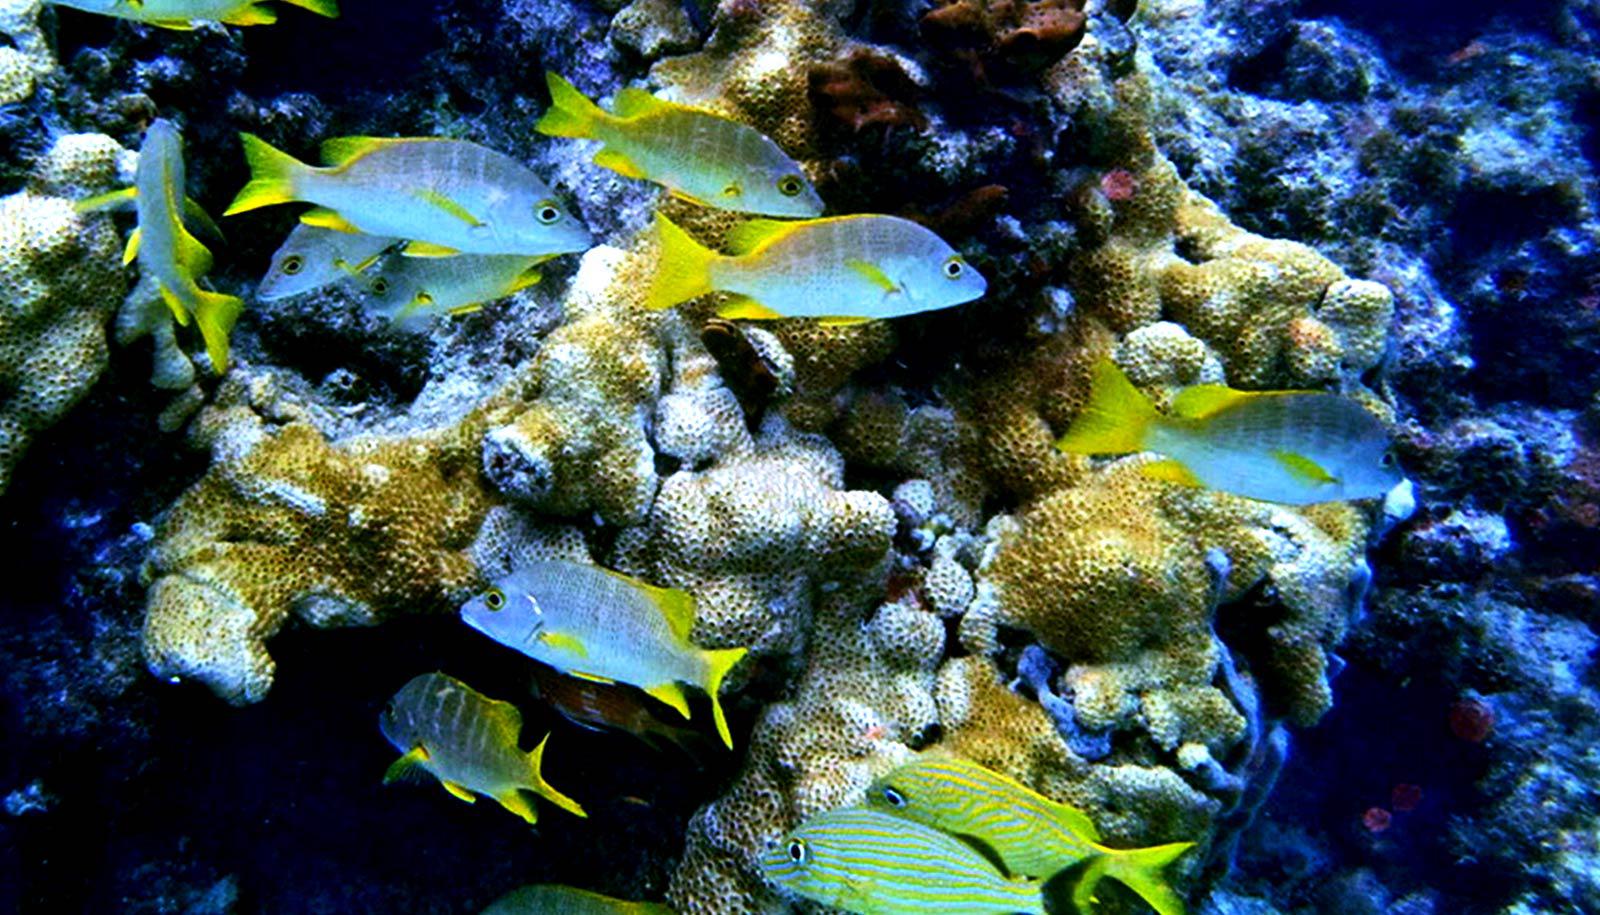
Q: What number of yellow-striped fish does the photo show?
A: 2